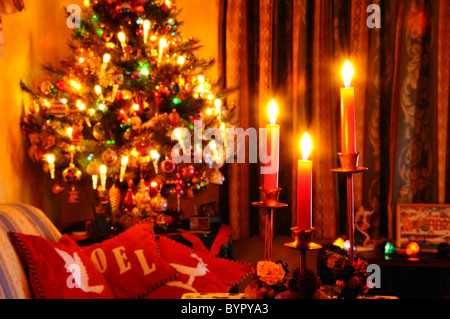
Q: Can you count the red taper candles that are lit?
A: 3